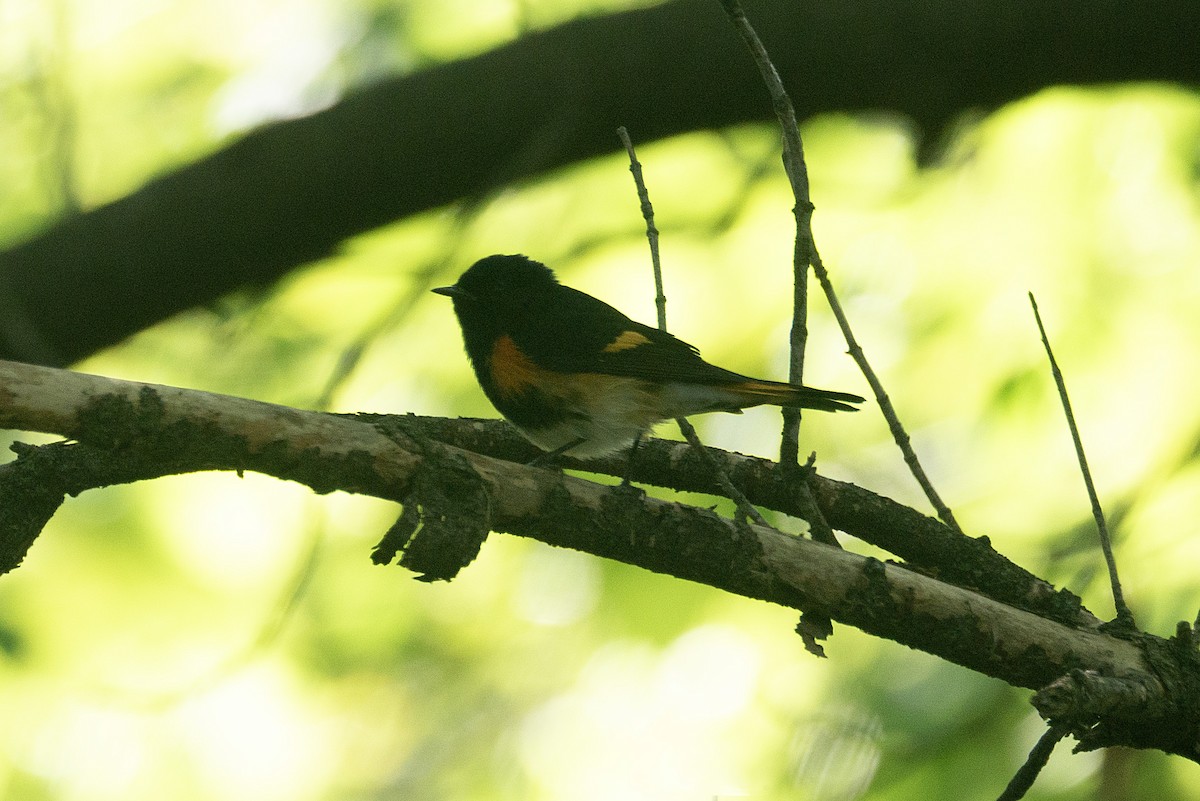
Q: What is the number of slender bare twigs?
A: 4